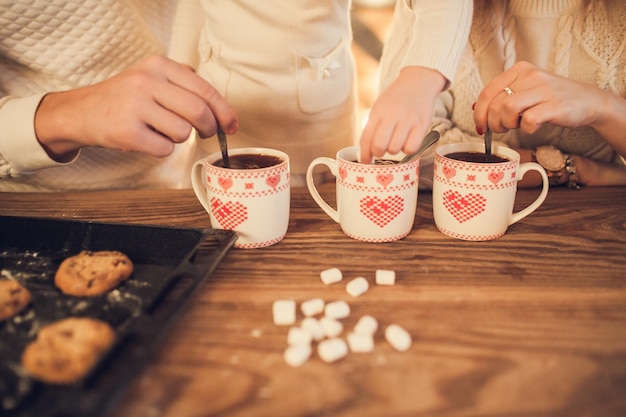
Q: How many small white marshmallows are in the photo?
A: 14